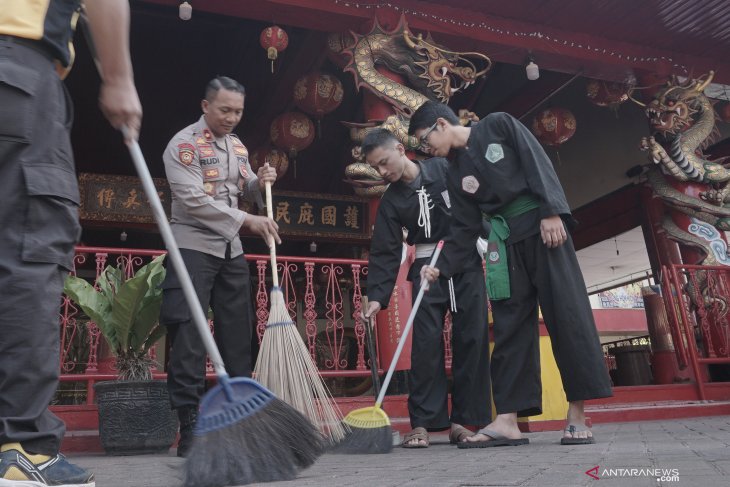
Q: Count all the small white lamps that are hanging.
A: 2